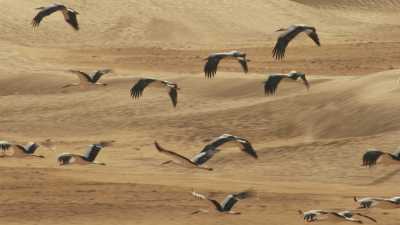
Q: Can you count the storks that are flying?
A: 14